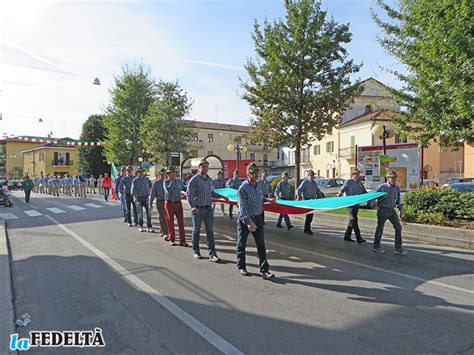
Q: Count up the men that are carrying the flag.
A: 14